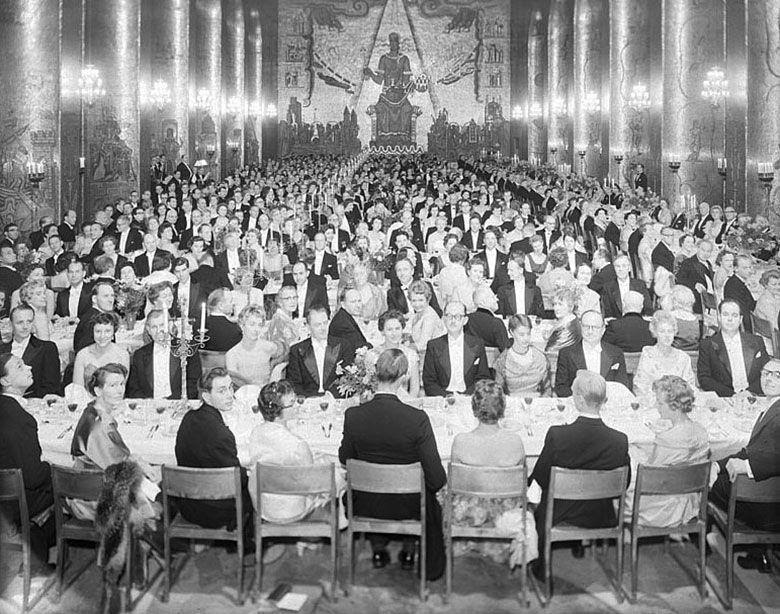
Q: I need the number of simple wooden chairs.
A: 9